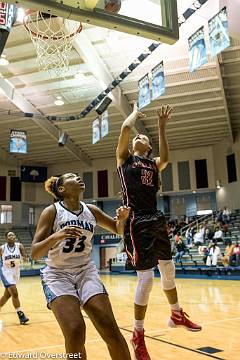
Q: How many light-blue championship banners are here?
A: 7